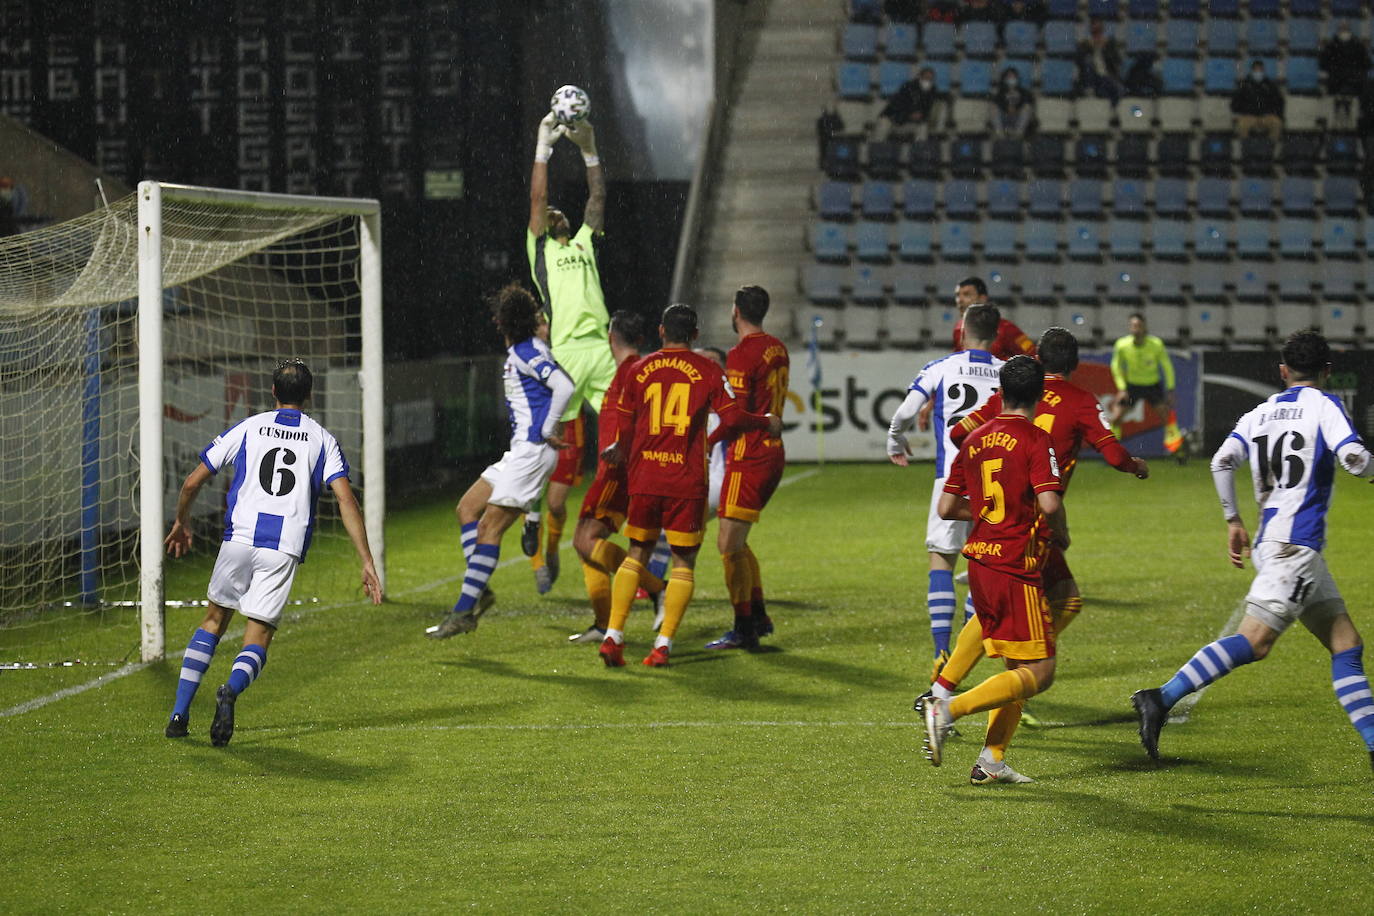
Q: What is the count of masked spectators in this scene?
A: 4